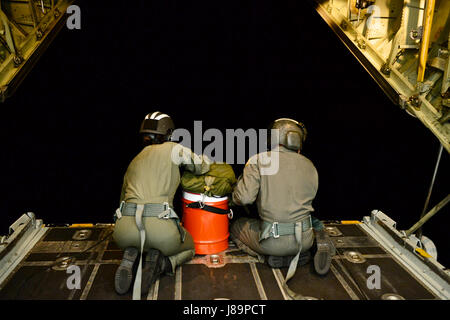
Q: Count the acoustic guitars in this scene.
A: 0